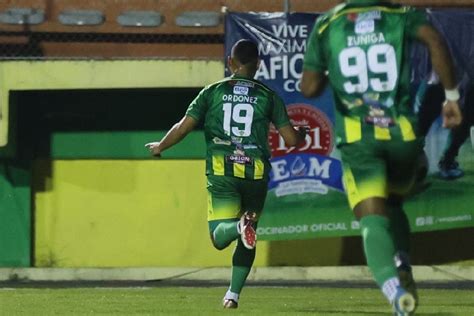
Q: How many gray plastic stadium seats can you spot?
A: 4